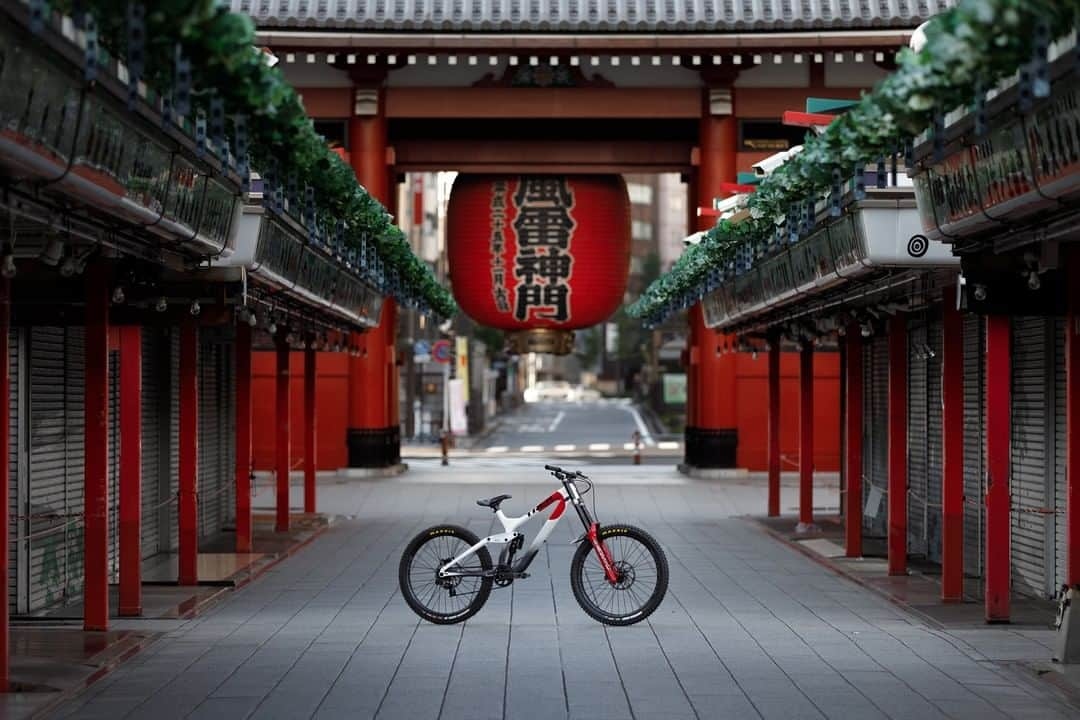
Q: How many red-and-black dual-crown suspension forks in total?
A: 1